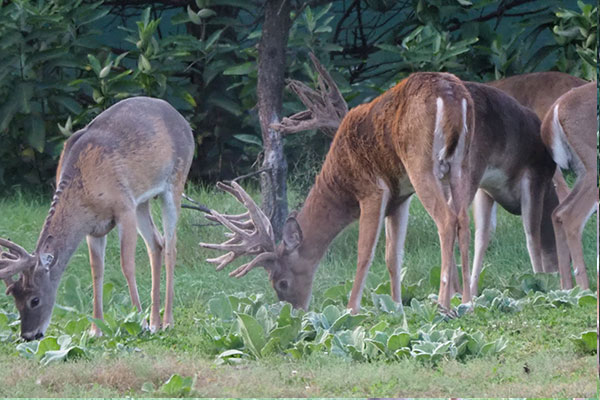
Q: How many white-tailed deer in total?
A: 5